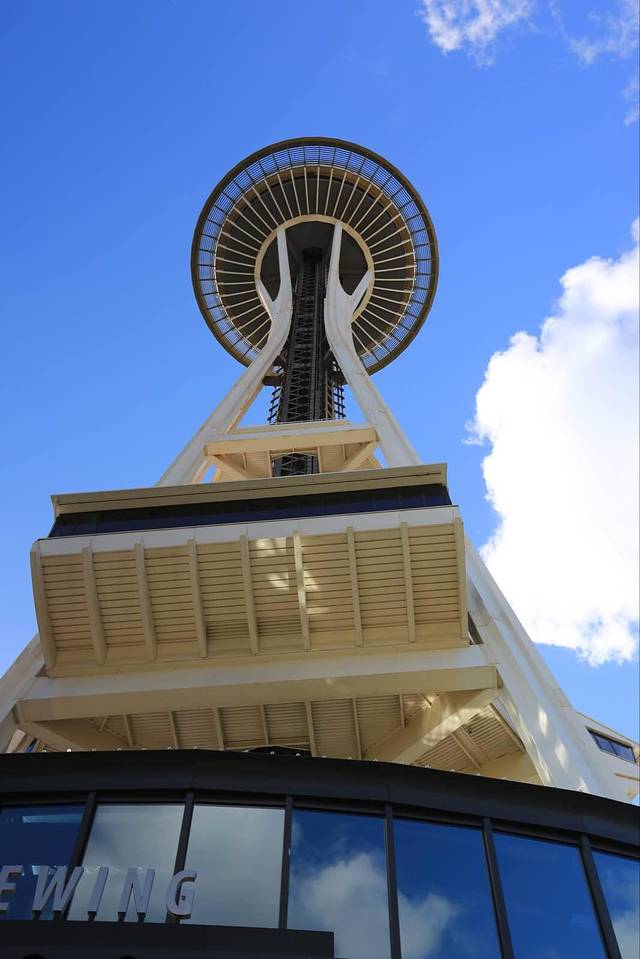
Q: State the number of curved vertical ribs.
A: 9